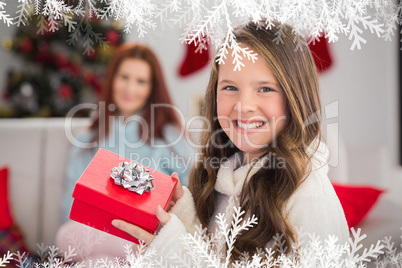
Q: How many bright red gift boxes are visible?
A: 1